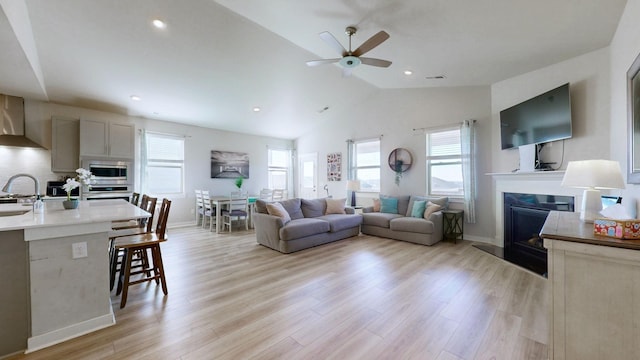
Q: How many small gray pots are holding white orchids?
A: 1